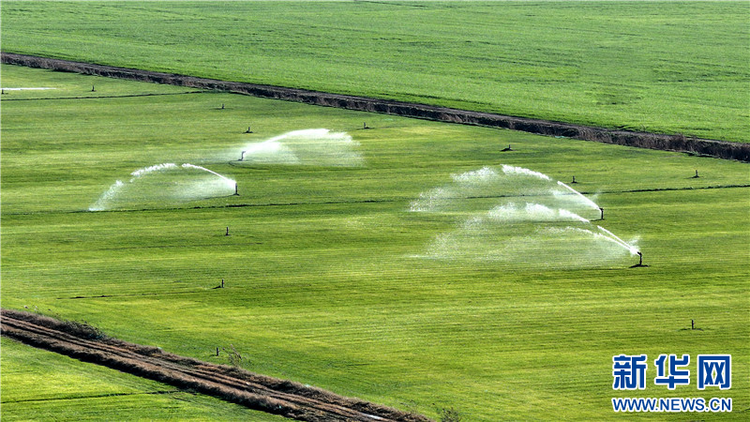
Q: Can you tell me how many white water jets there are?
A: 4